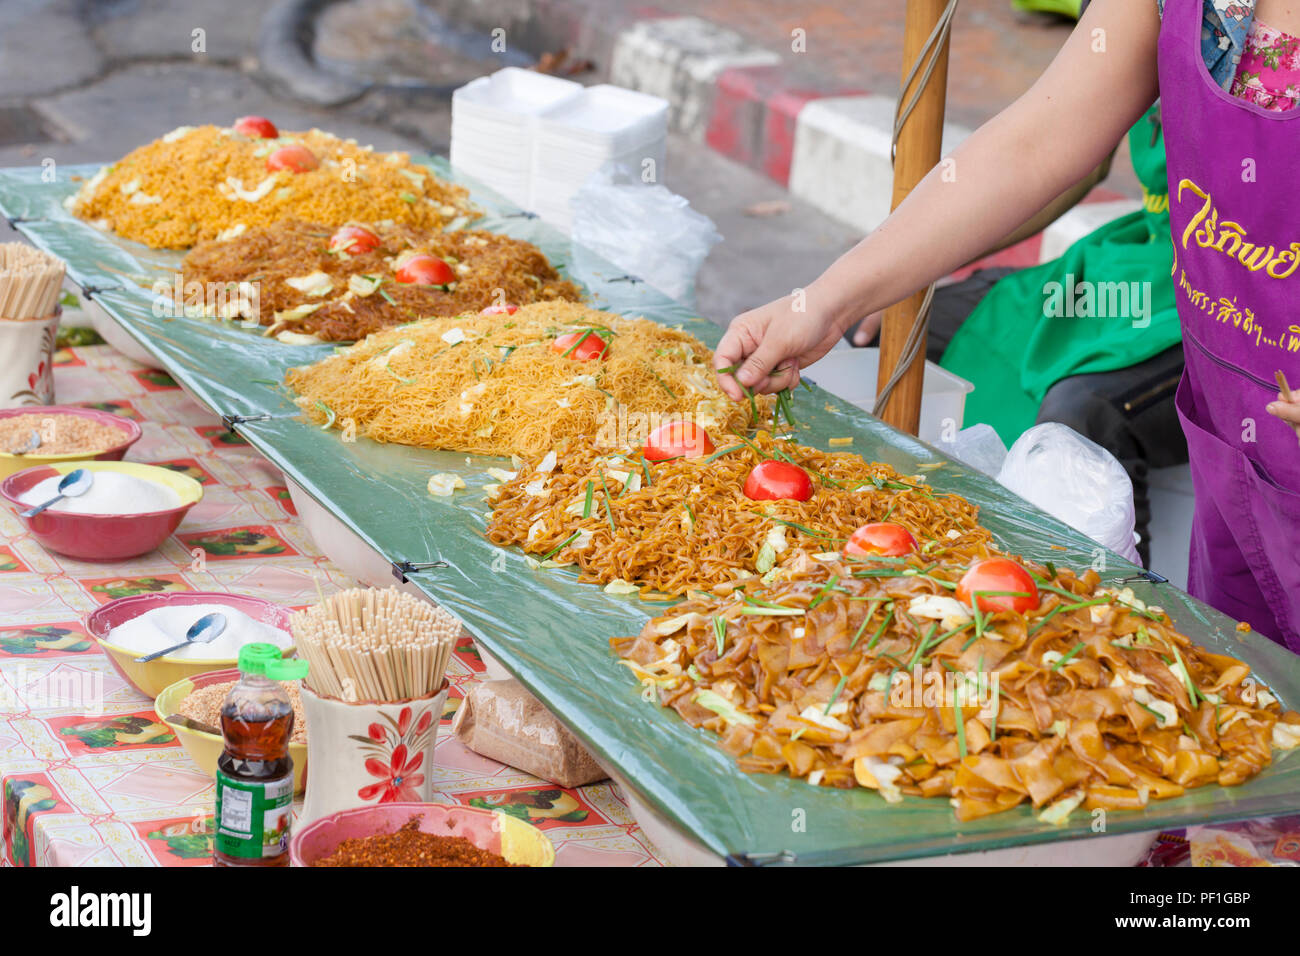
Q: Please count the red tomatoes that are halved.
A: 10